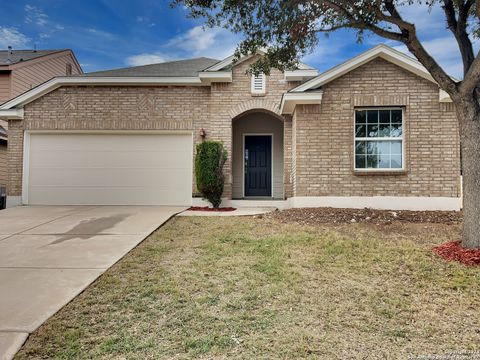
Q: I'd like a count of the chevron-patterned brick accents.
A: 2